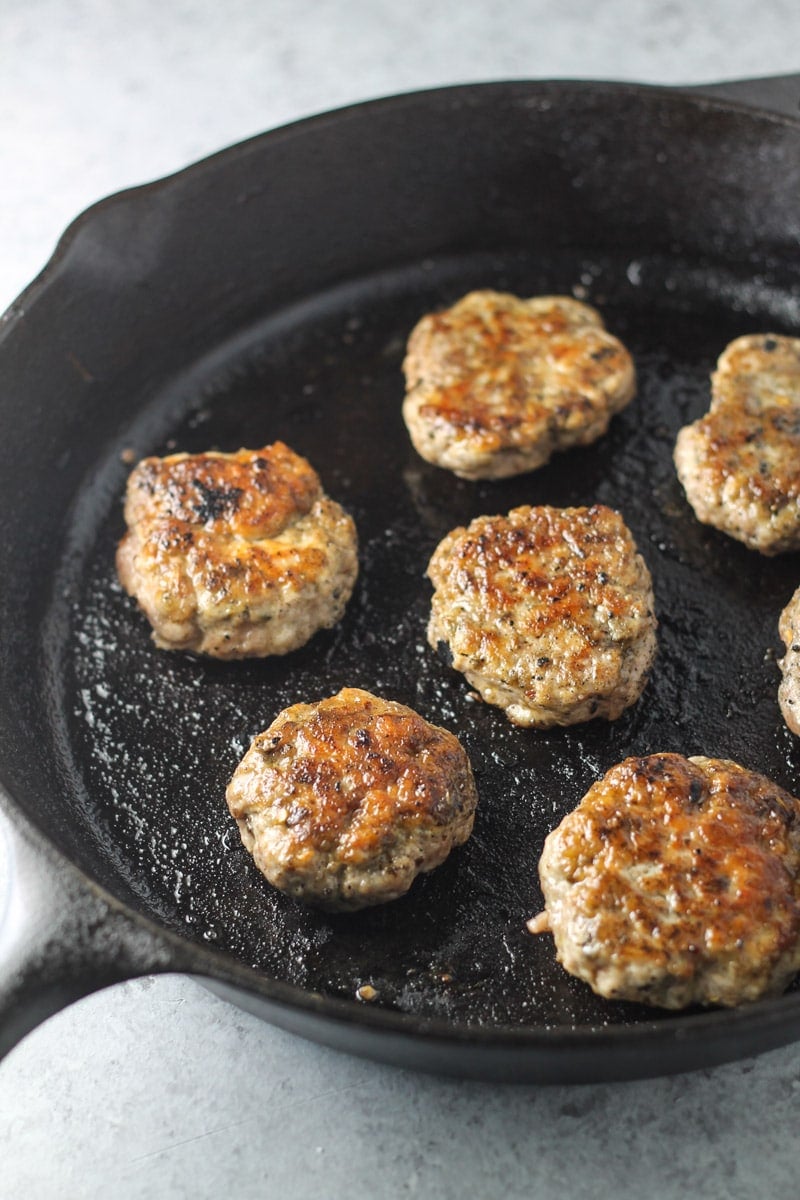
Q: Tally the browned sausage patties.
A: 7